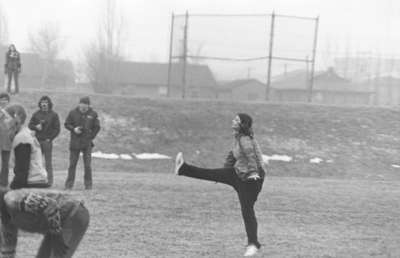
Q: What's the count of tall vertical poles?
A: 4